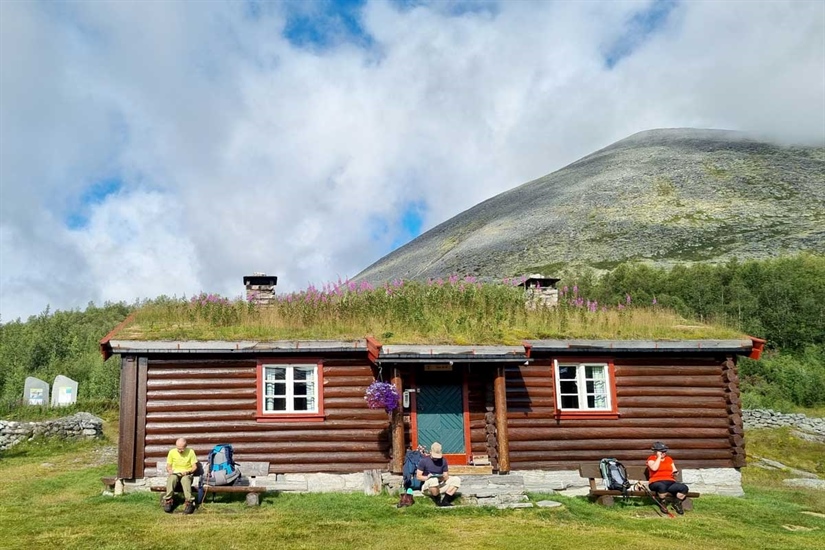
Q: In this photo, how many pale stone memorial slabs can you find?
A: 2